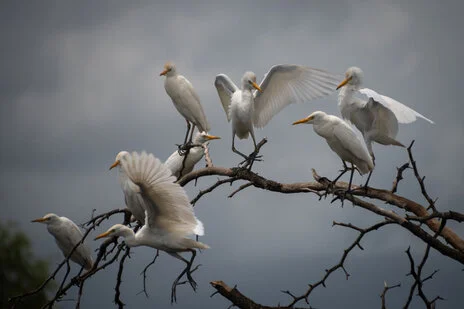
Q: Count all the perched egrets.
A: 7